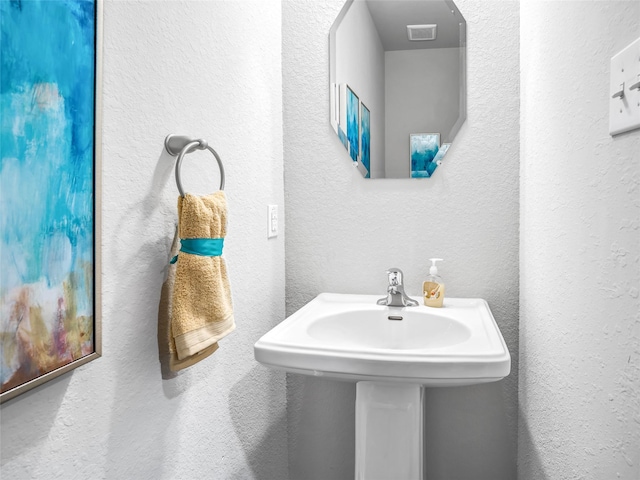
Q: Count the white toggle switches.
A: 2